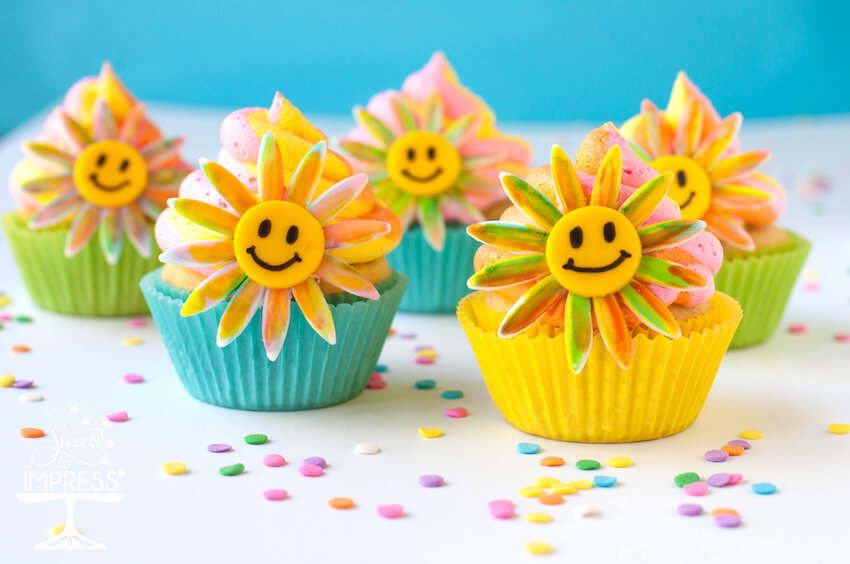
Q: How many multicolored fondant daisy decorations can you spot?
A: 5